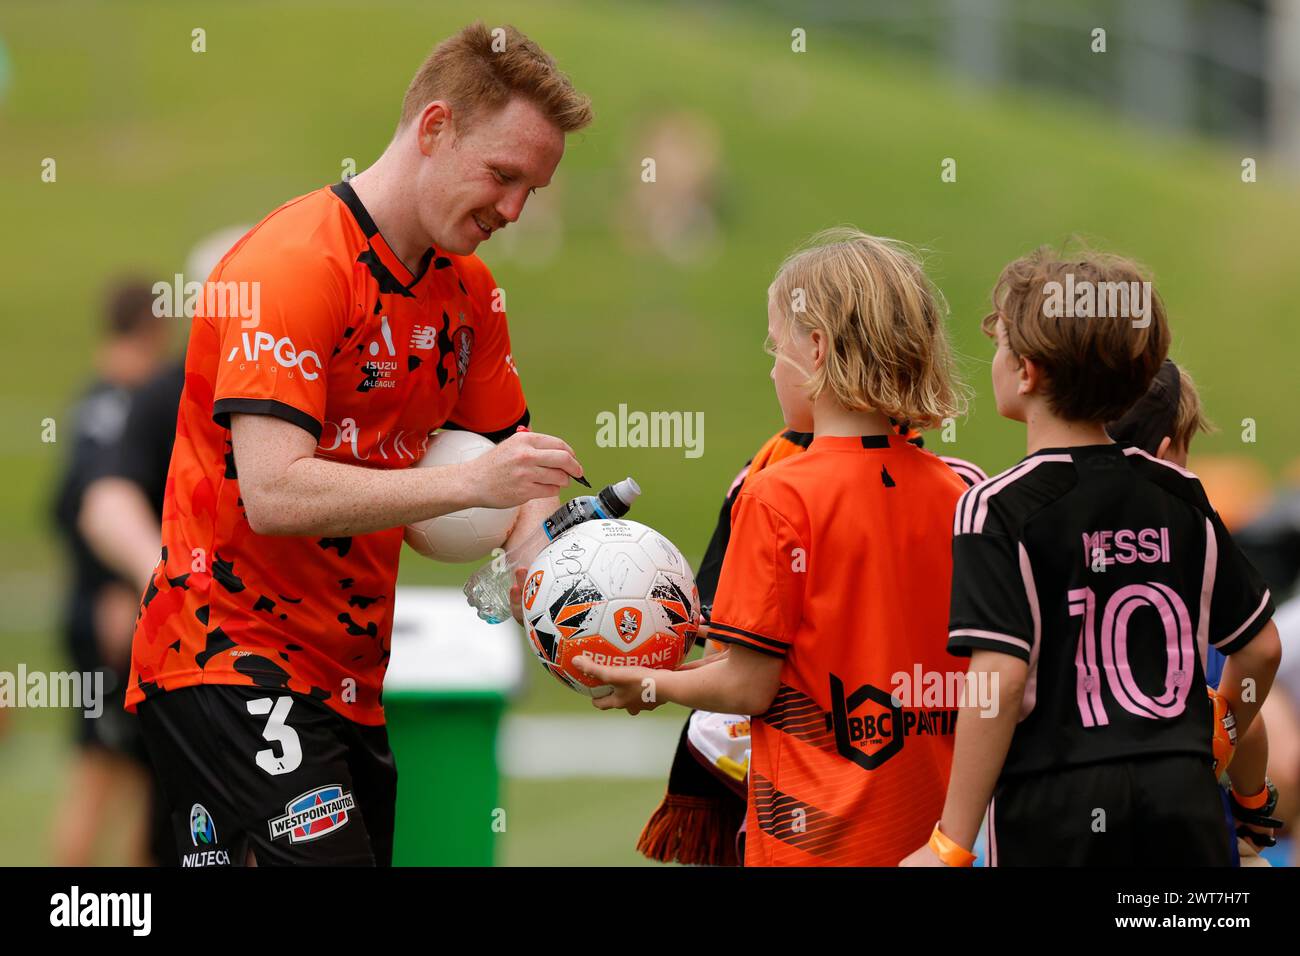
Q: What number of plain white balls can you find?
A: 1